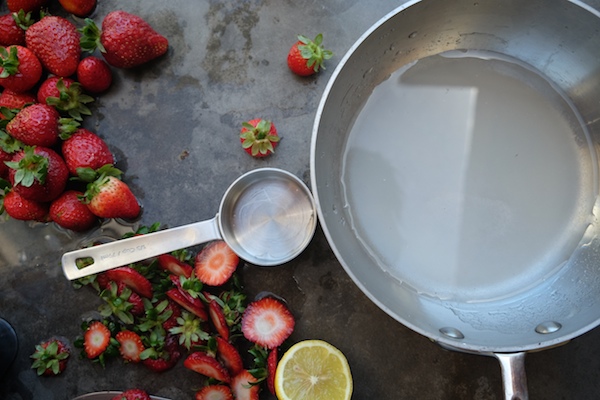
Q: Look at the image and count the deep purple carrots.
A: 0